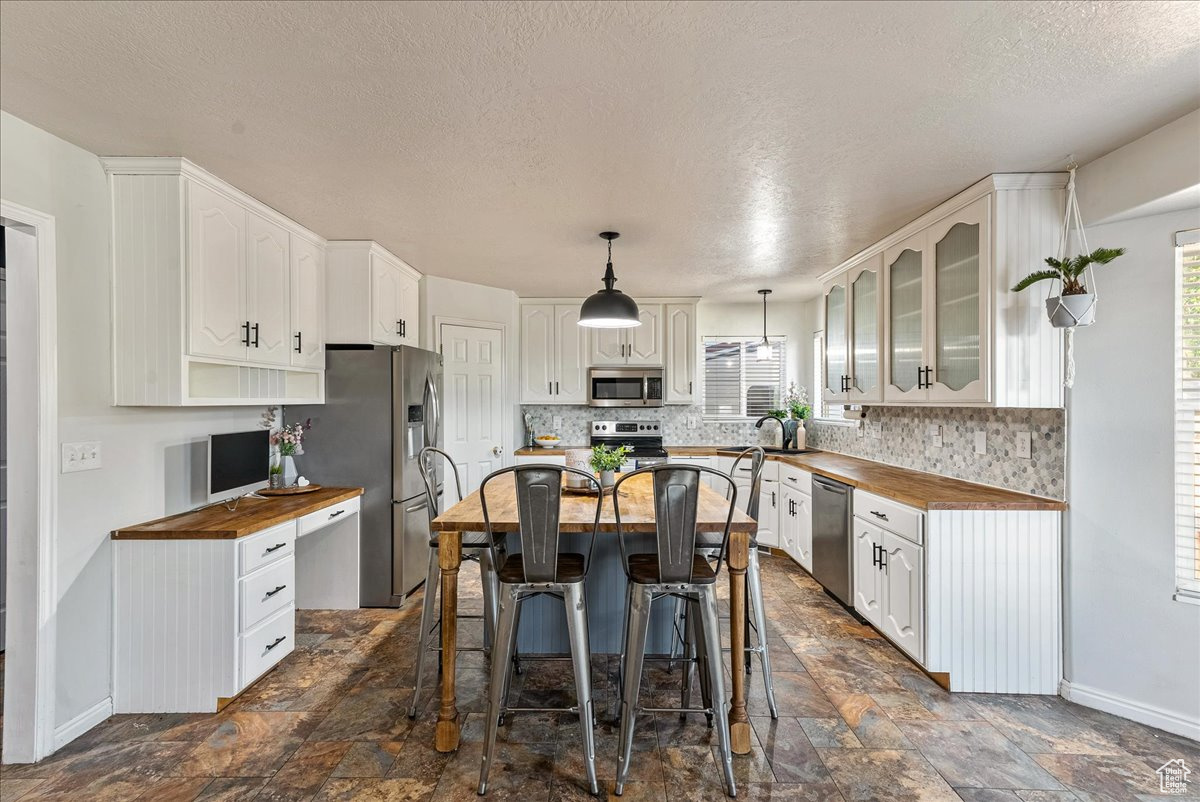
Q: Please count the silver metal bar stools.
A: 4